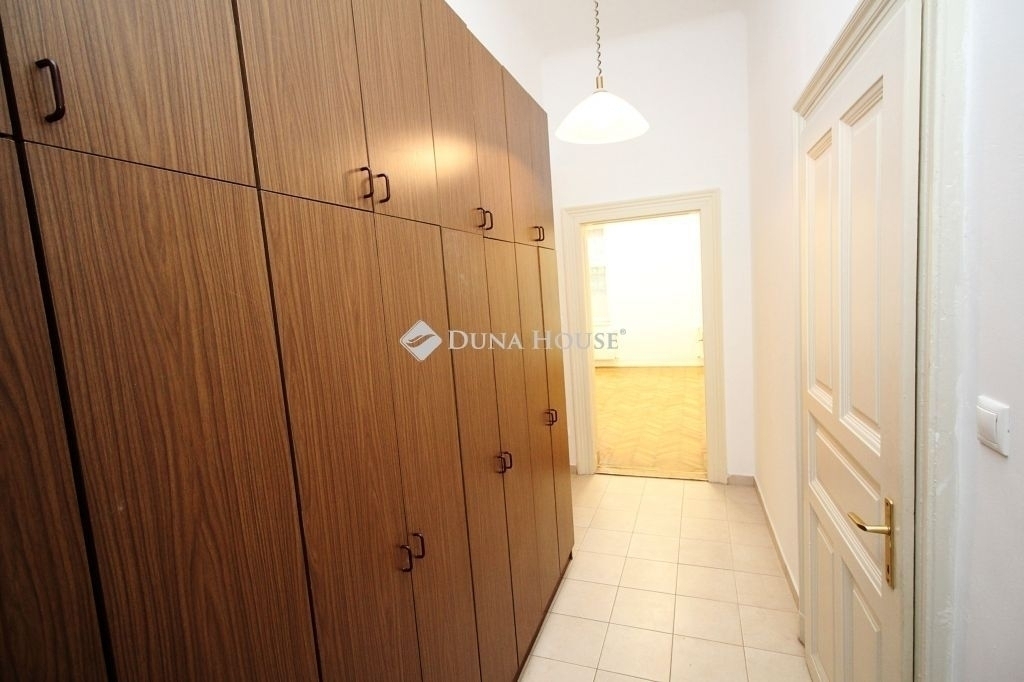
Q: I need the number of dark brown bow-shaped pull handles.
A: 13